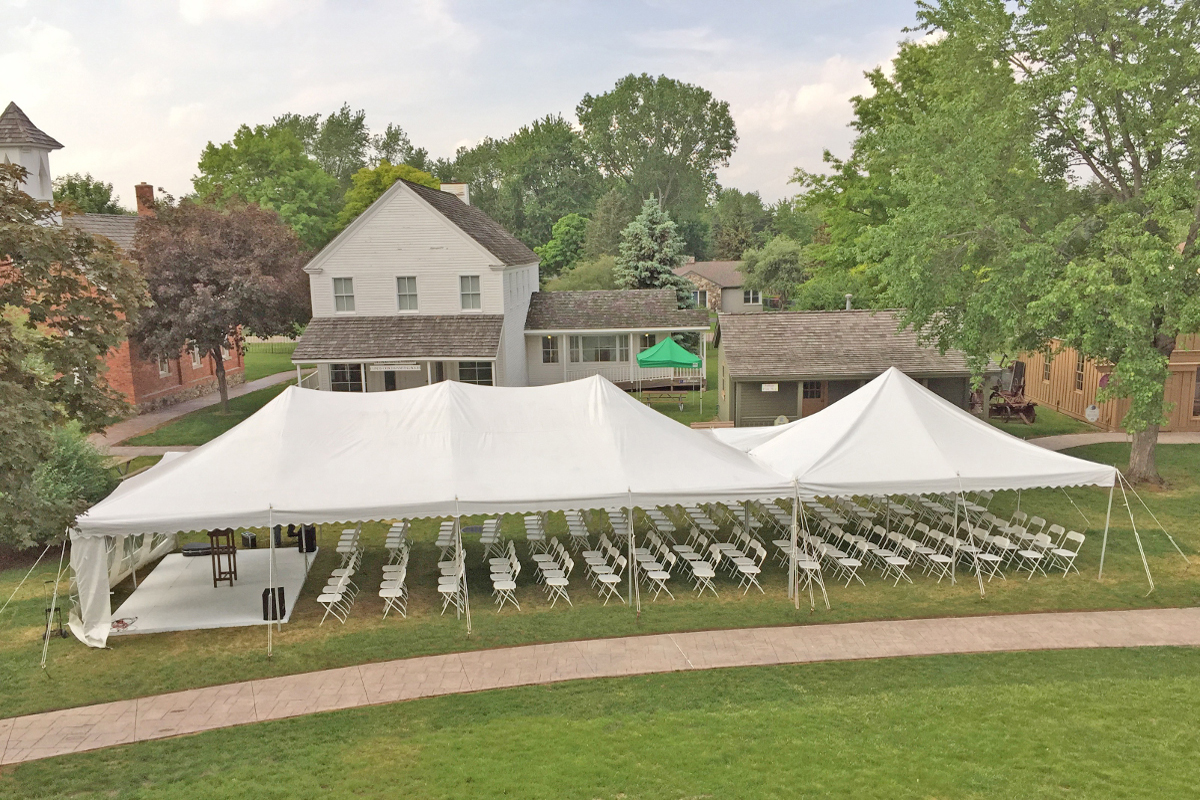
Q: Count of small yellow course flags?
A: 0